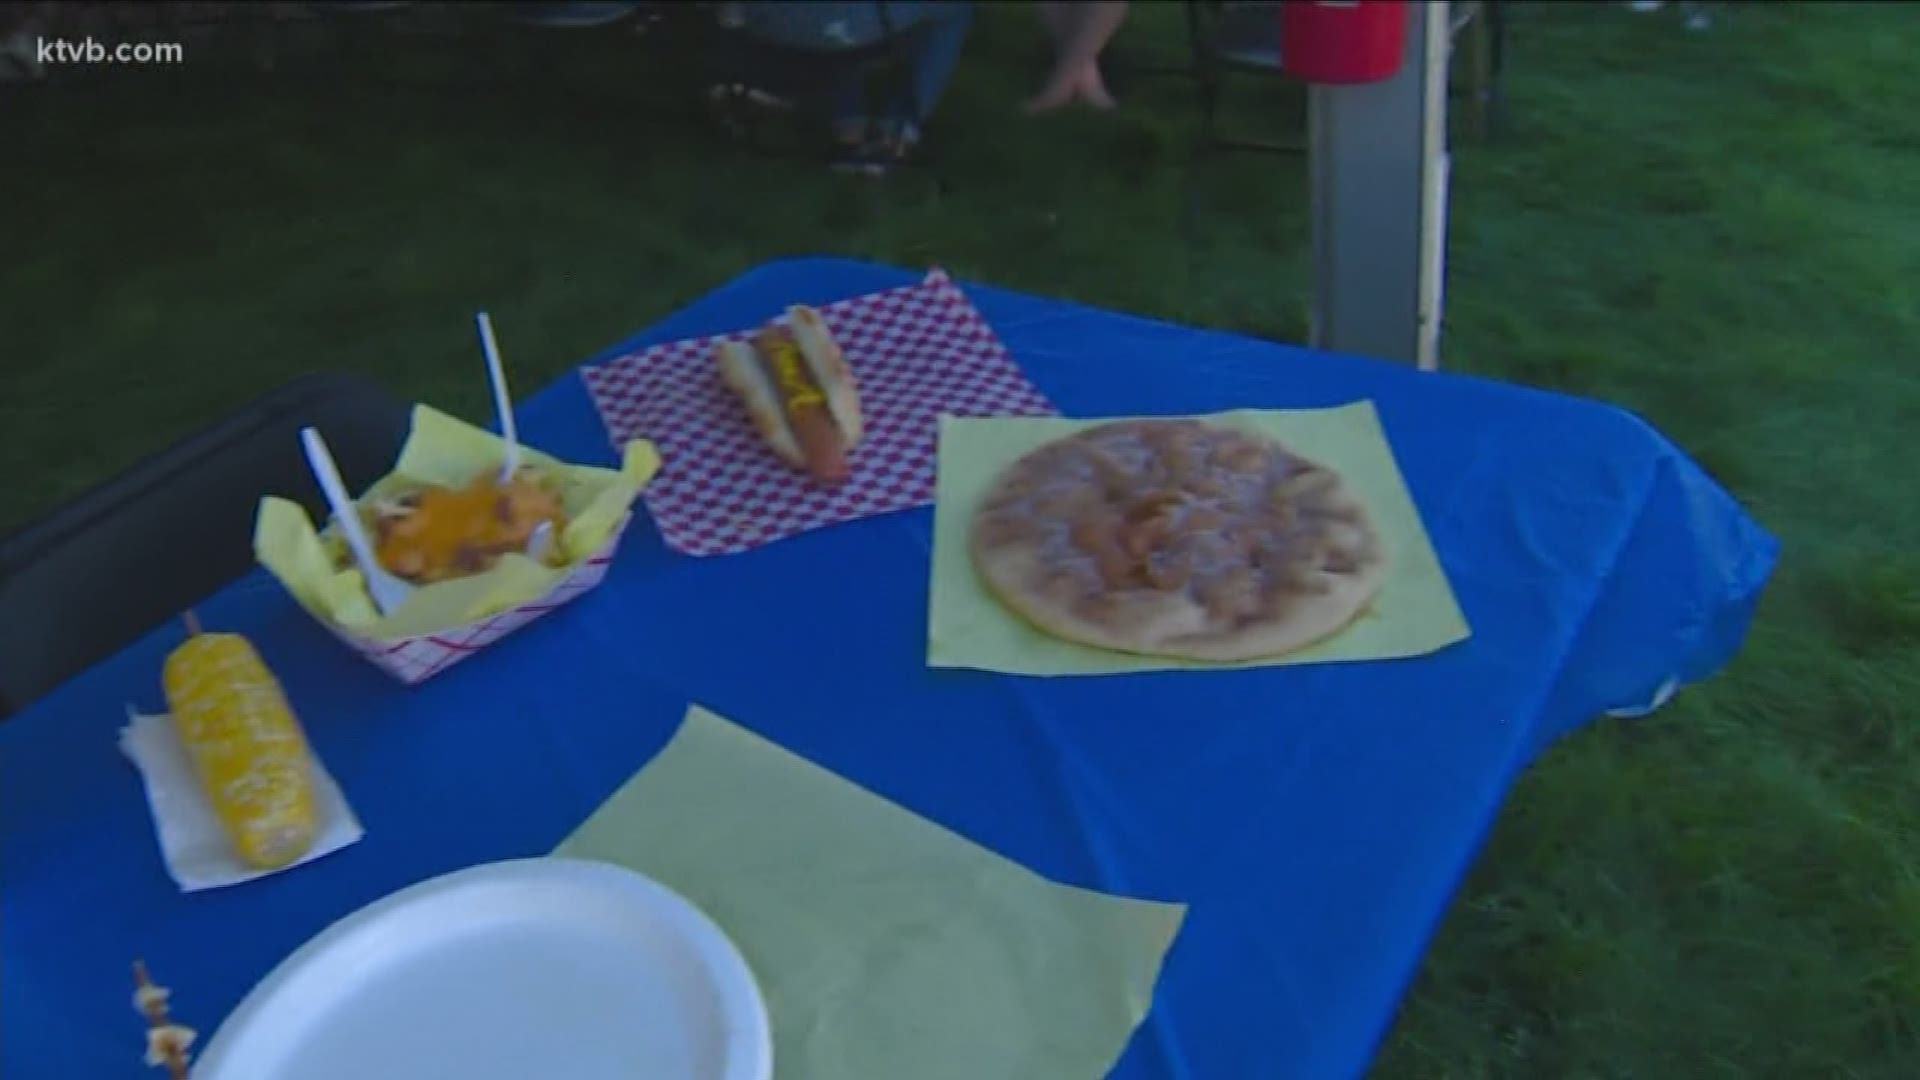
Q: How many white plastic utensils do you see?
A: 2